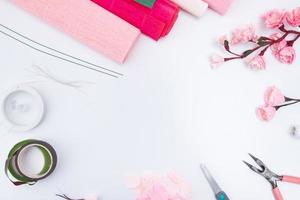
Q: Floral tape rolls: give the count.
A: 2